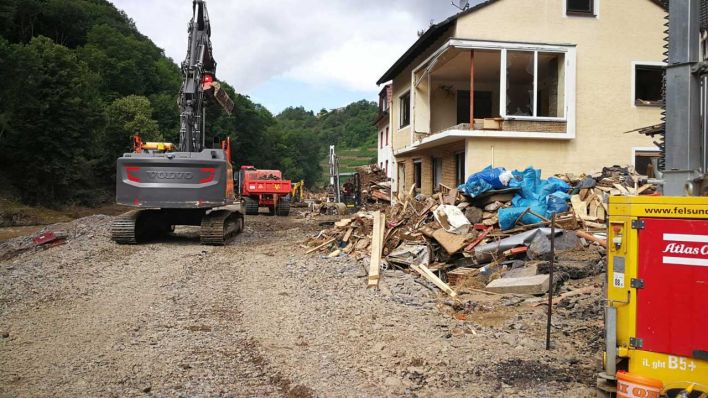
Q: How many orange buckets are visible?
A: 1